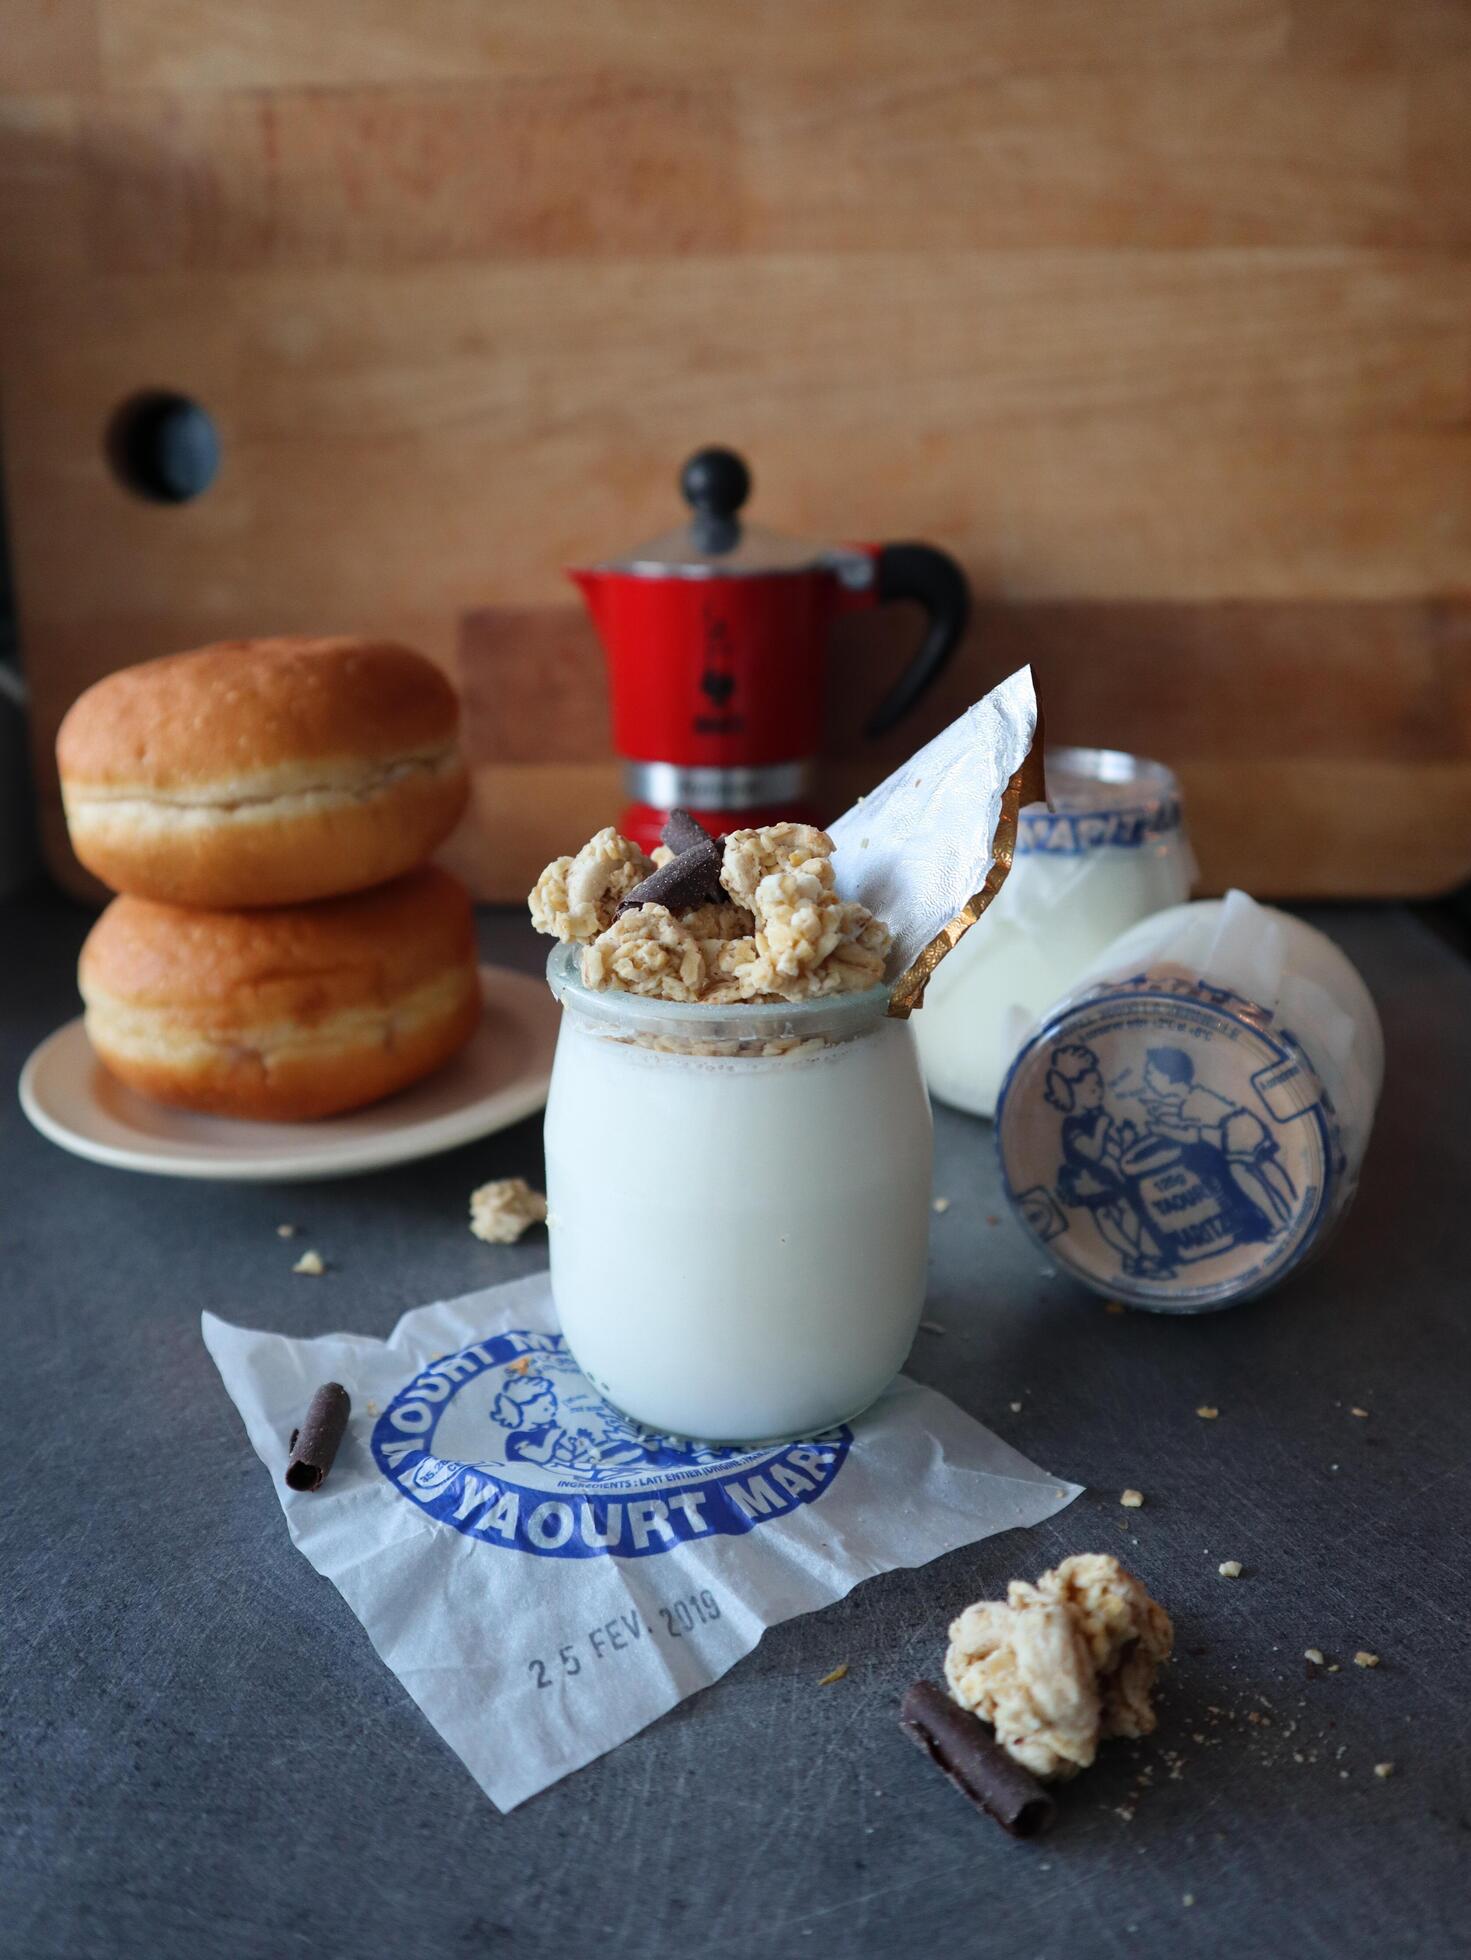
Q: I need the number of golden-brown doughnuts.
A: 2